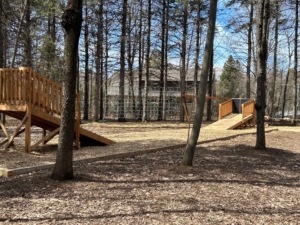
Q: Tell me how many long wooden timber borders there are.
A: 1